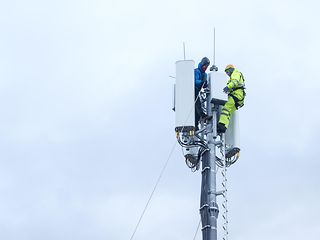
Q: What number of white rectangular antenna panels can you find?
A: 3